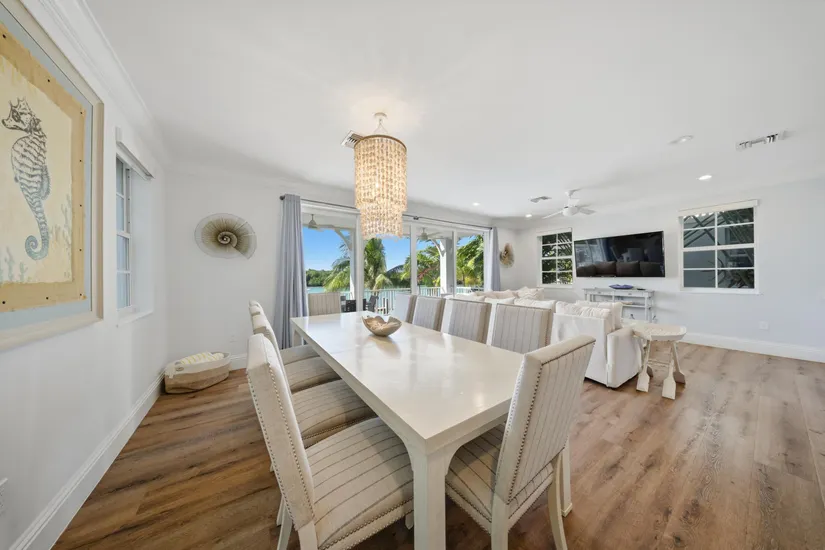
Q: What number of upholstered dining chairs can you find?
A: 10